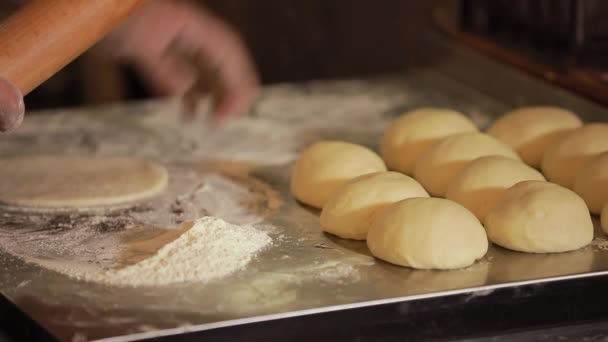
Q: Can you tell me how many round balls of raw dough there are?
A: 11